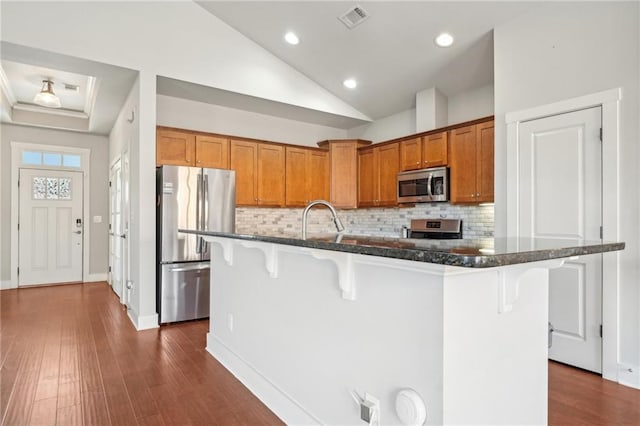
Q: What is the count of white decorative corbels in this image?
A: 4